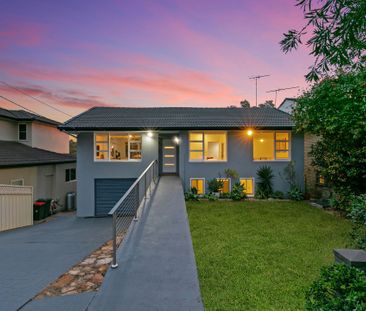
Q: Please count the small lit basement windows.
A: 3